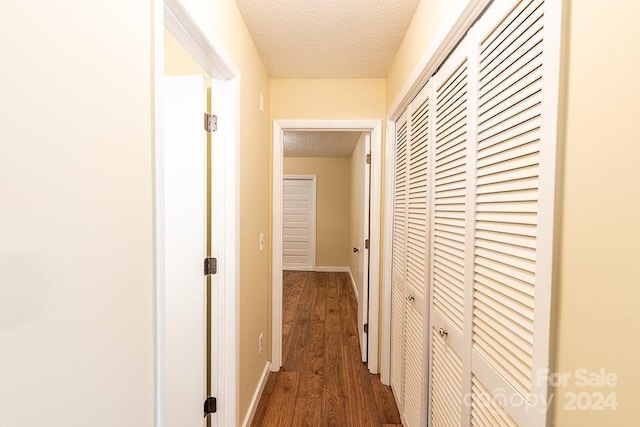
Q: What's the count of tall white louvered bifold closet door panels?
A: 4